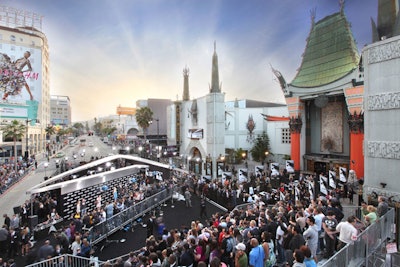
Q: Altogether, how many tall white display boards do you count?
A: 12